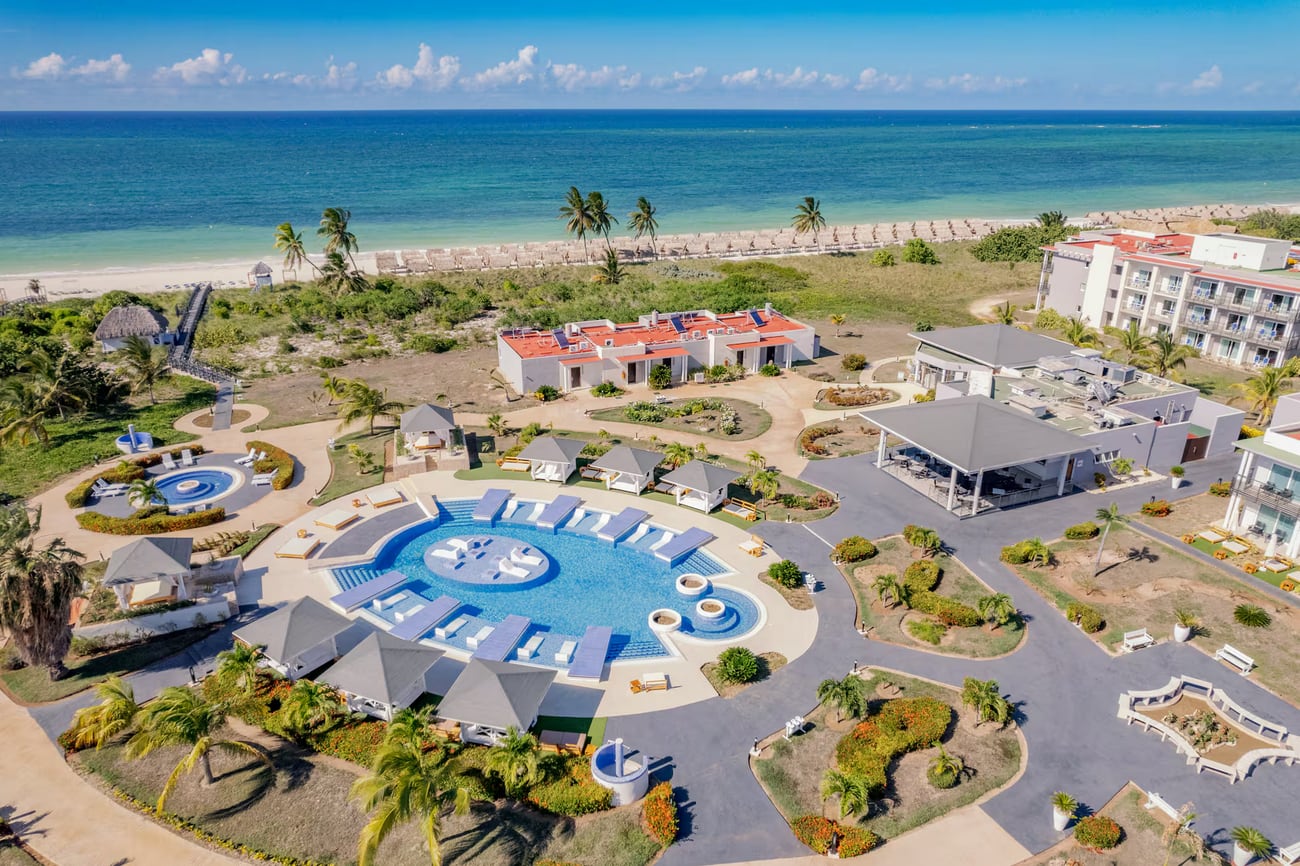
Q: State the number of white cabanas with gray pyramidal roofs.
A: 8